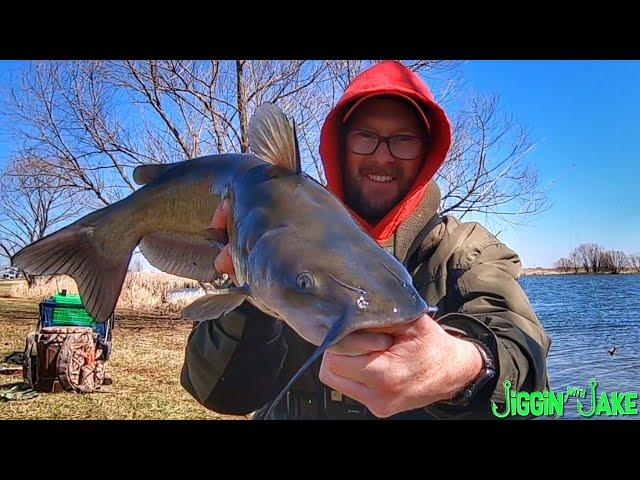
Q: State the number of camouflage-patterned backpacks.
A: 1